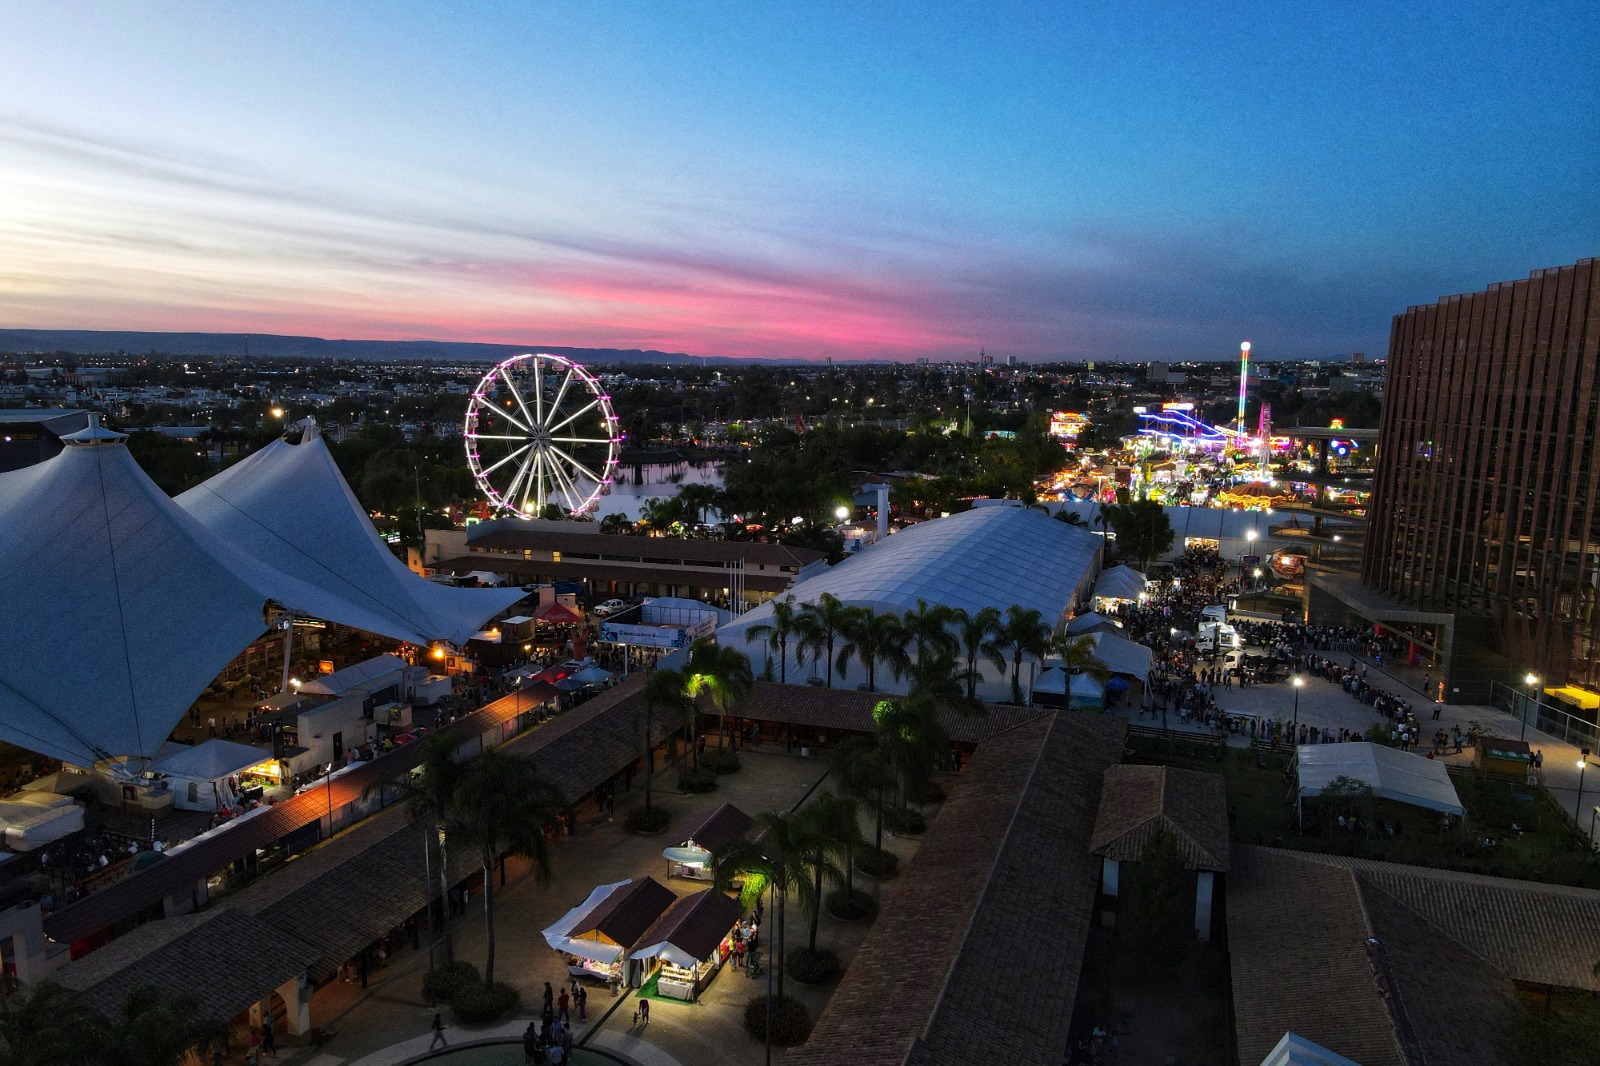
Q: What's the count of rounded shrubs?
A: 11